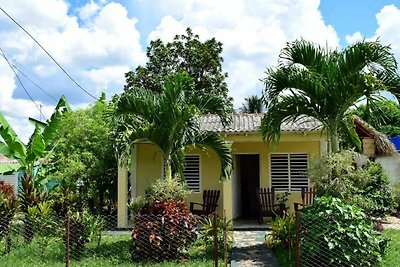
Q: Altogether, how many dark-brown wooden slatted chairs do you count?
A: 3